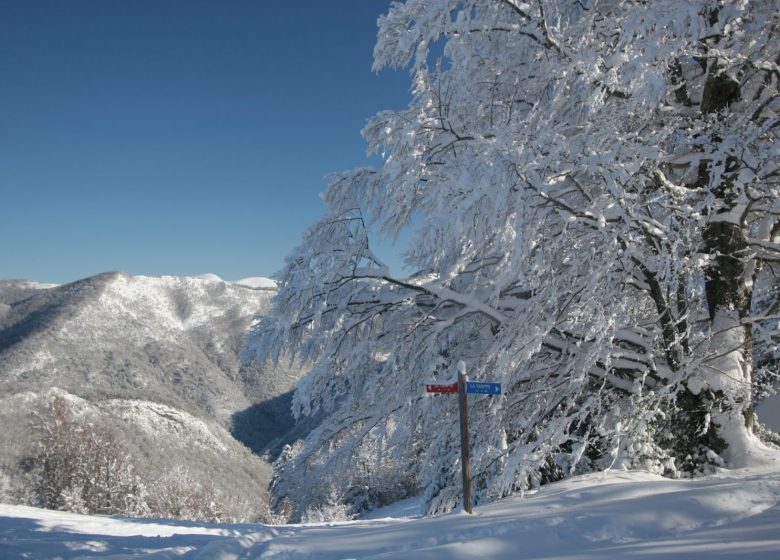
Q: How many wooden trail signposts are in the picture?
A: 1